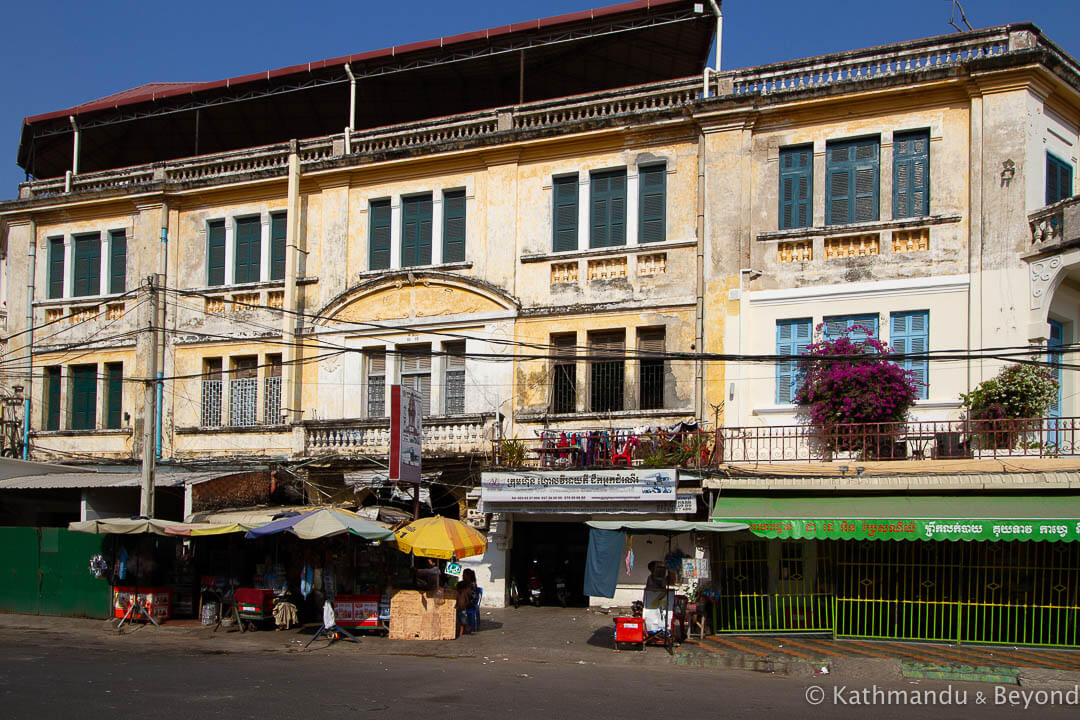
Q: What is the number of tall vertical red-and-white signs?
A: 1